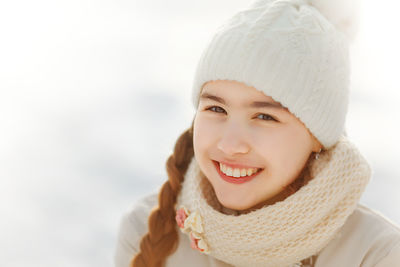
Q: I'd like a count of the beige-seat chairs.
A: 0